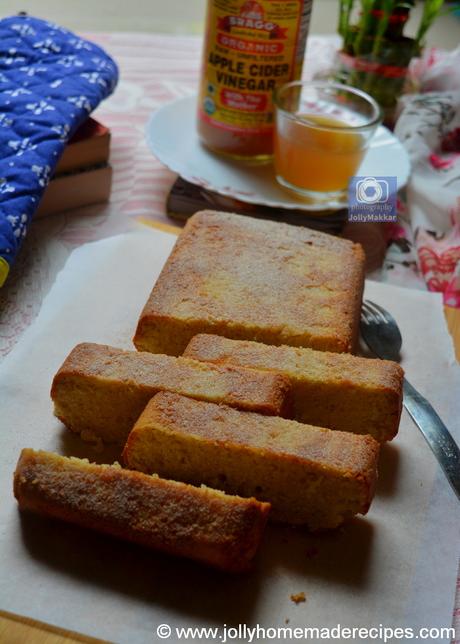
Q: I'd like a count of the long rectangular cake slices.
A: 4